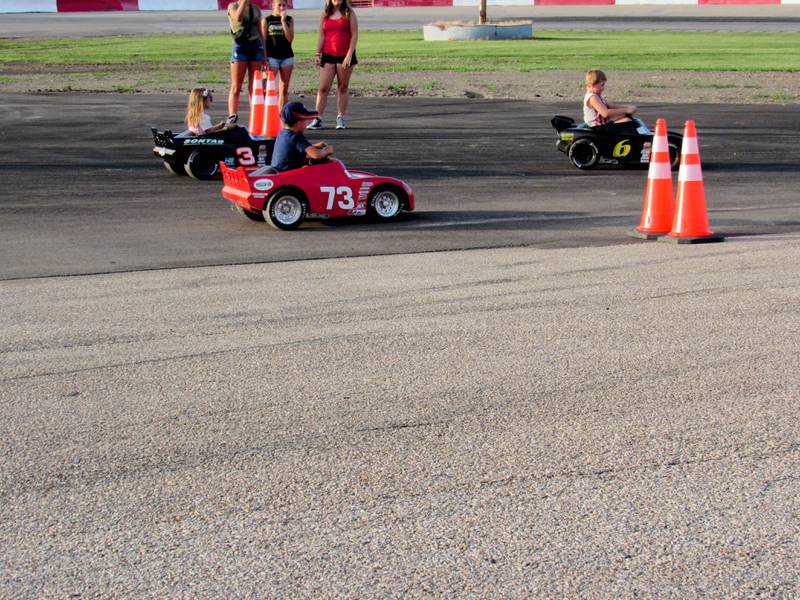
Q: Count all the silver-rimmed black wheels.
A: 2